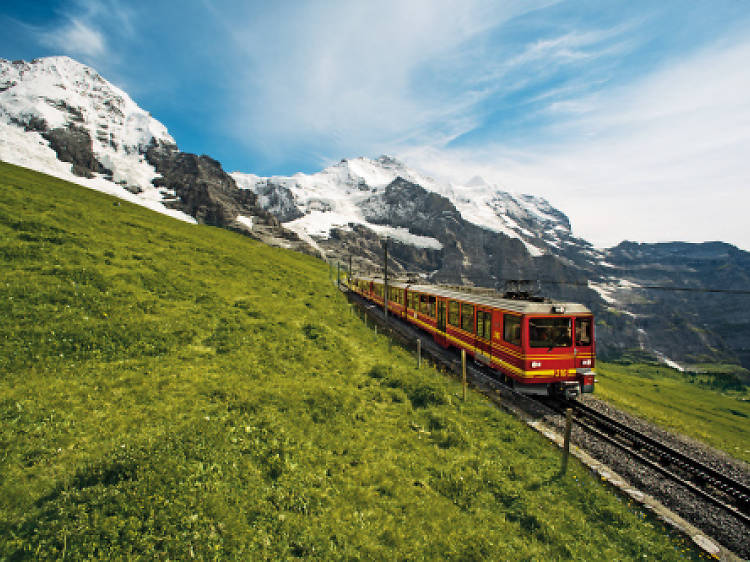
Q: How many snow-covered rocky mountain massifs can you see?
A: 2